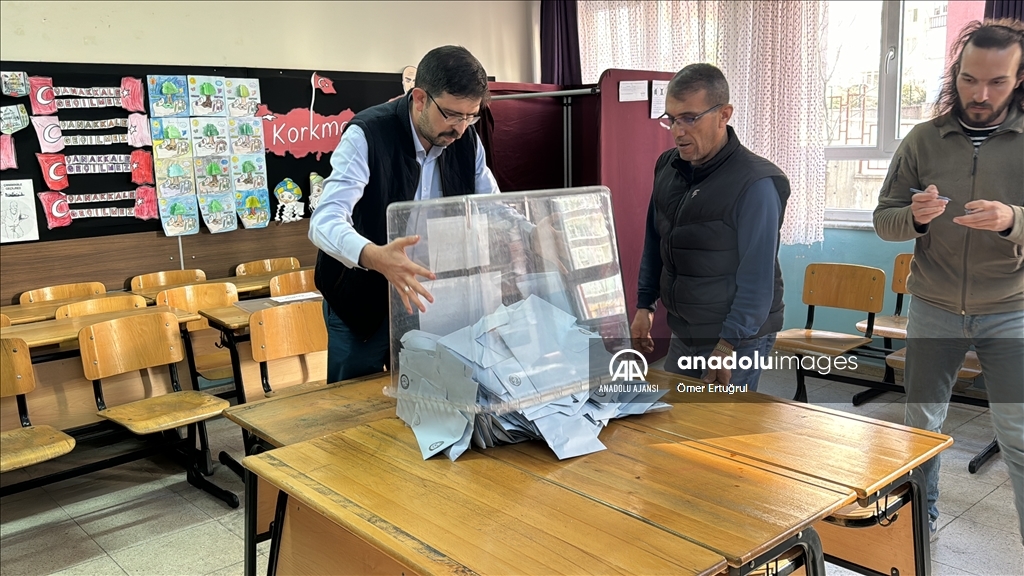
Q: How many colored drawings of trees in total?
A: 12